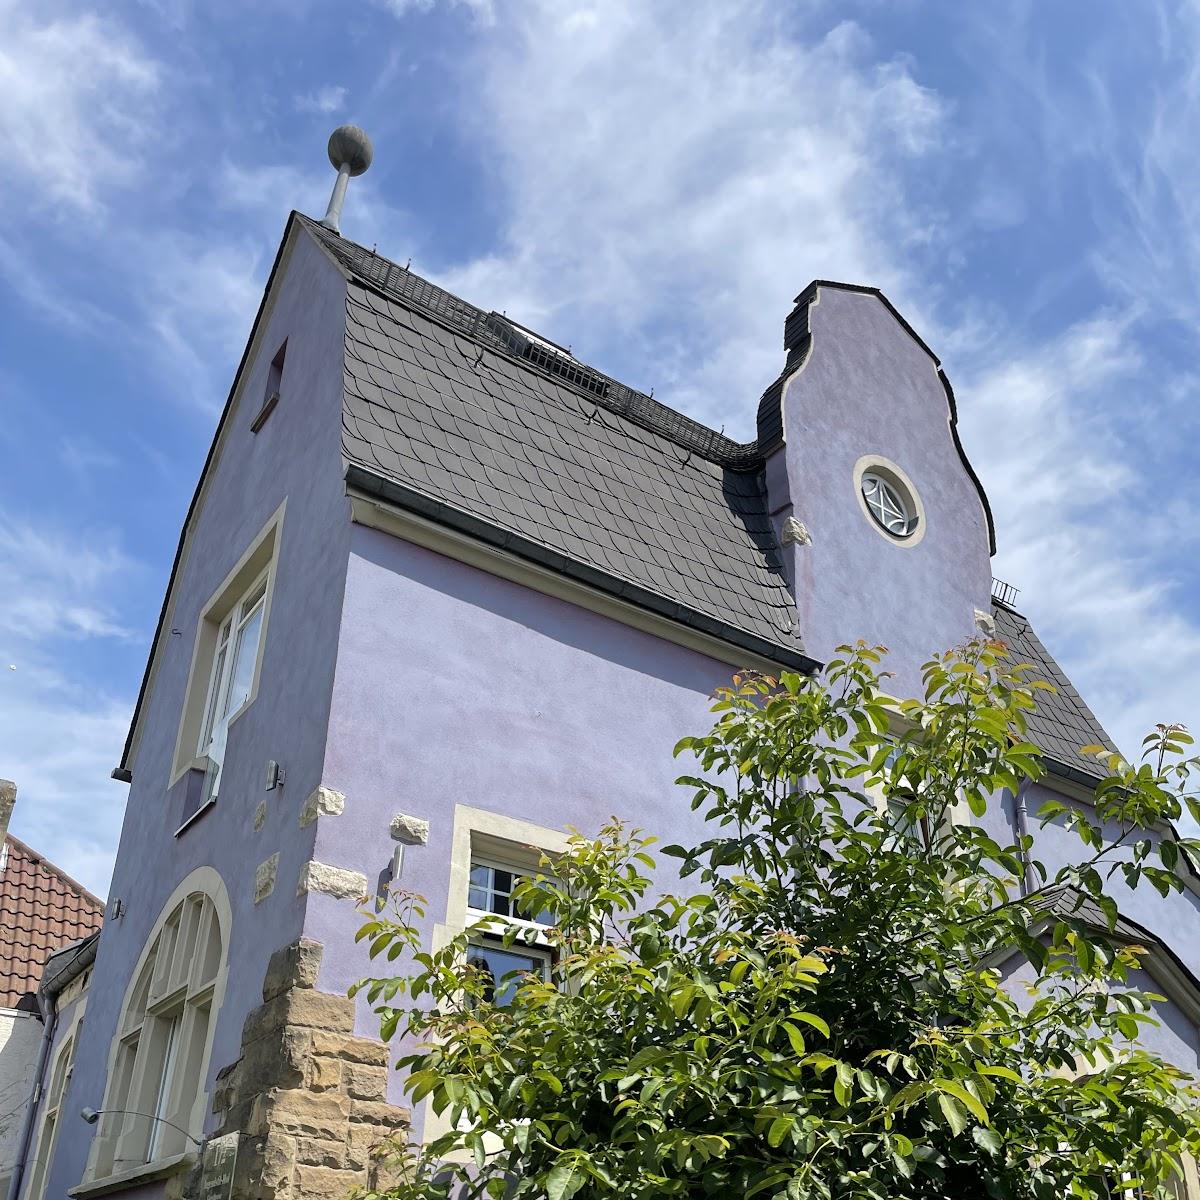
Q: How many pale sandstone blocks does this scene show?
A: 7